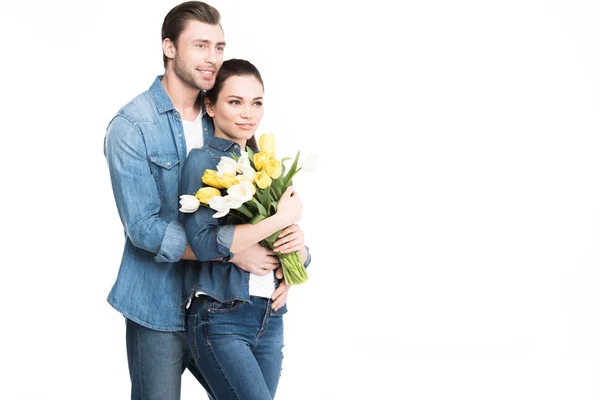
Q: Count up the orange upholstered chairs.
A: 0